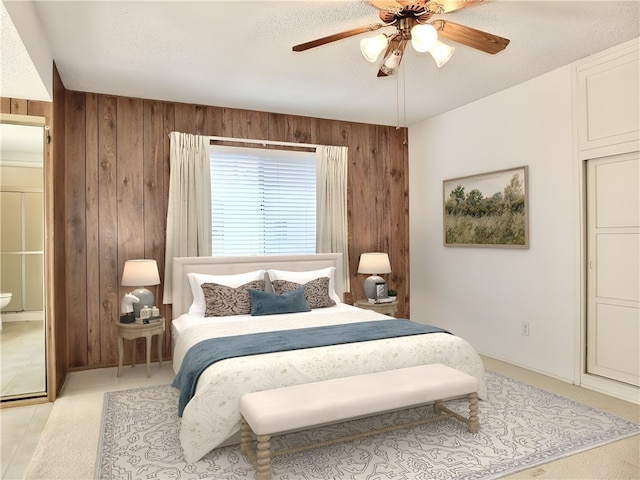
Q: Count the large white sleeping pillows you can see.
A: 2